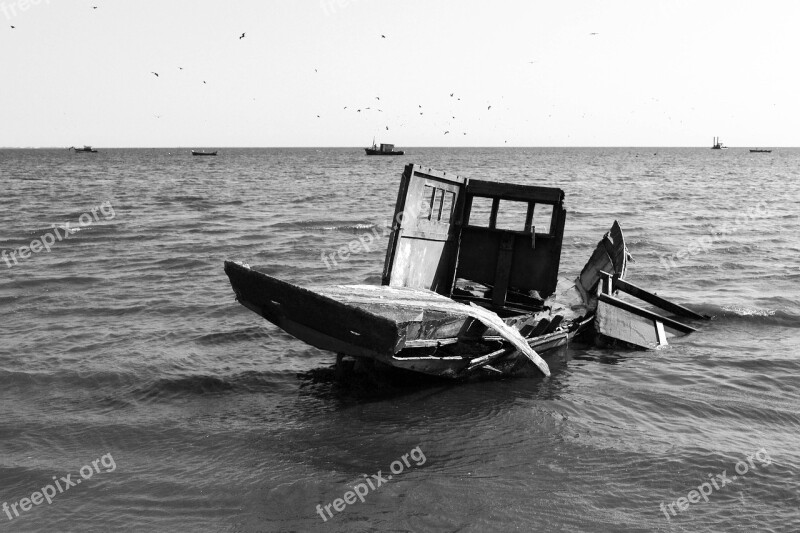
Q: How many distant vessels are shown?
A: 5